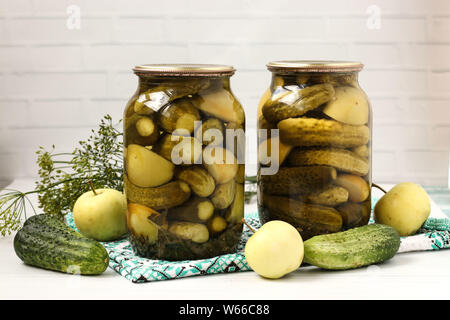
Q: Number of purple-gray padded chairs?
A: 0